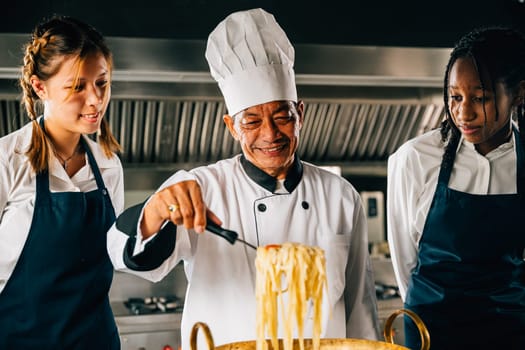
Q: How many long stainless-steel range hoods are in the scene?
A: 1